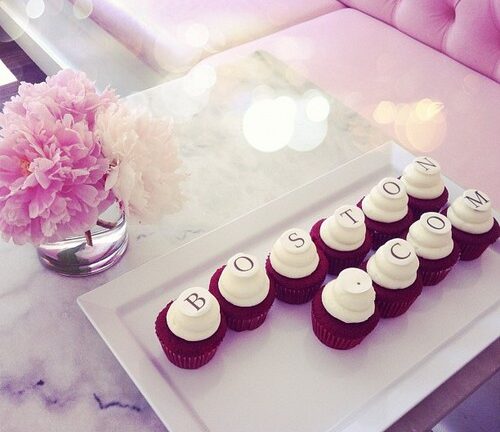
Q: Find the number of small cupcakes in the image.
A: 10